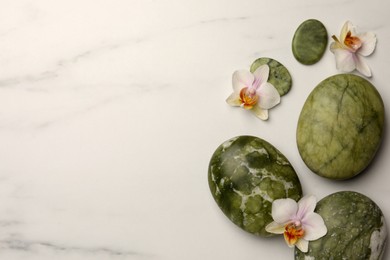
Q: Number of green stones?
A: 5